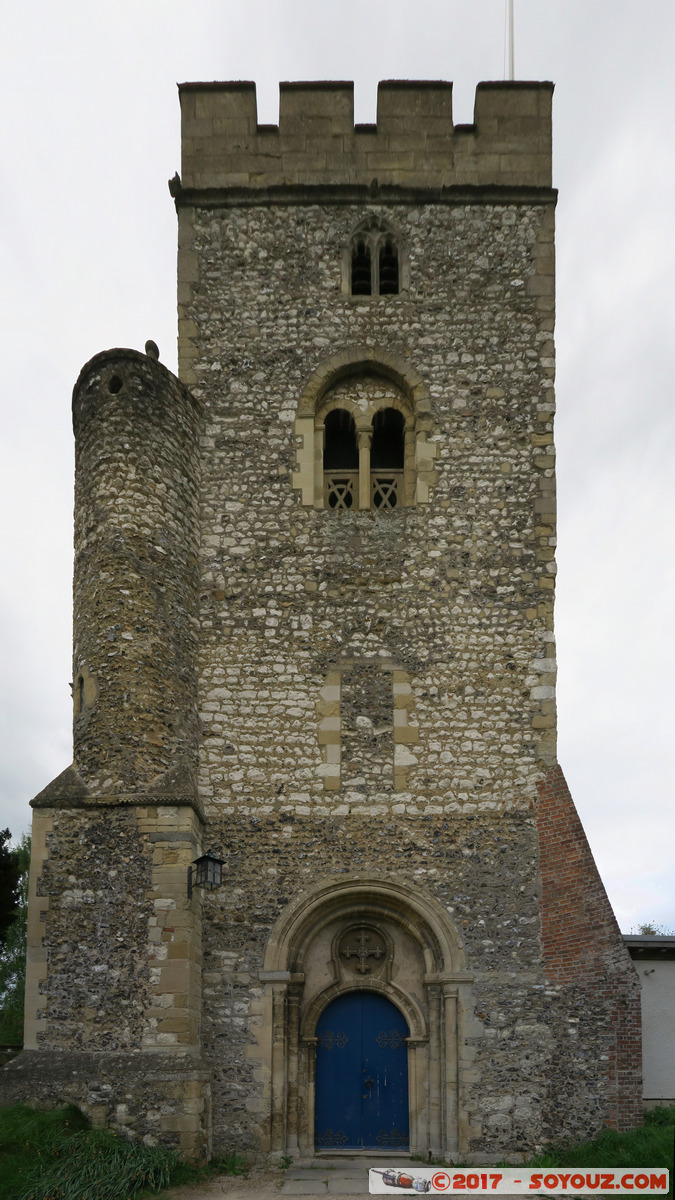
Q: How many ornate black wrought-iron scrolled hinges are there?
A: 4